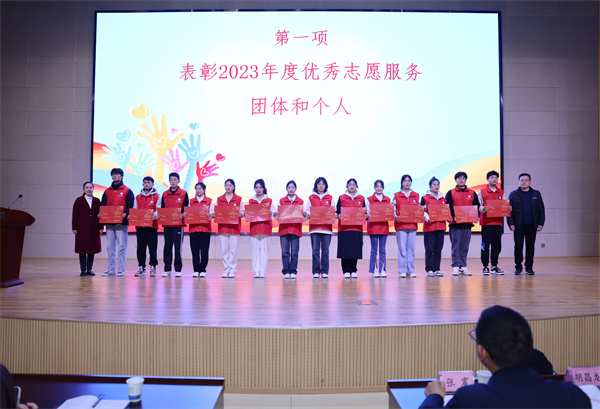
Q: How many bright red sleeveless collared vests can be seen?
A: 14